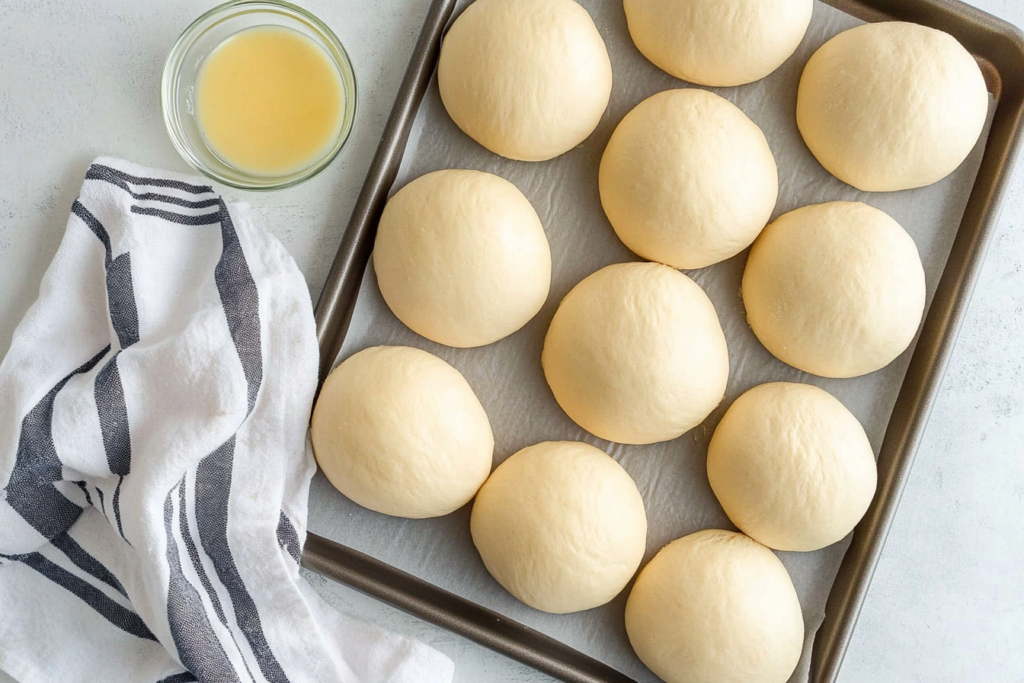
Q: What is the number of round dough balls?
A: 11